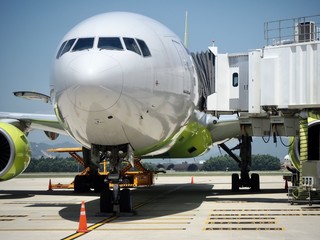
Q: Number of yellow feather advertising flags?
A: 0